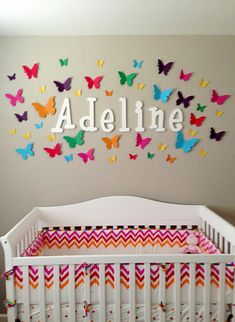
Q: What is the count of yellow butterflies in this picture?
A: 13